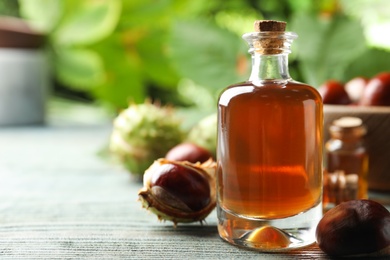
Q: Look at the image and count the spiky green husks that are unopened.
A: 2